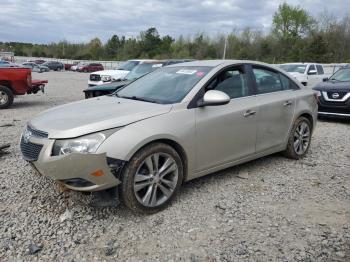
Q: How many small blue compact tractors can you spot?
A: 0